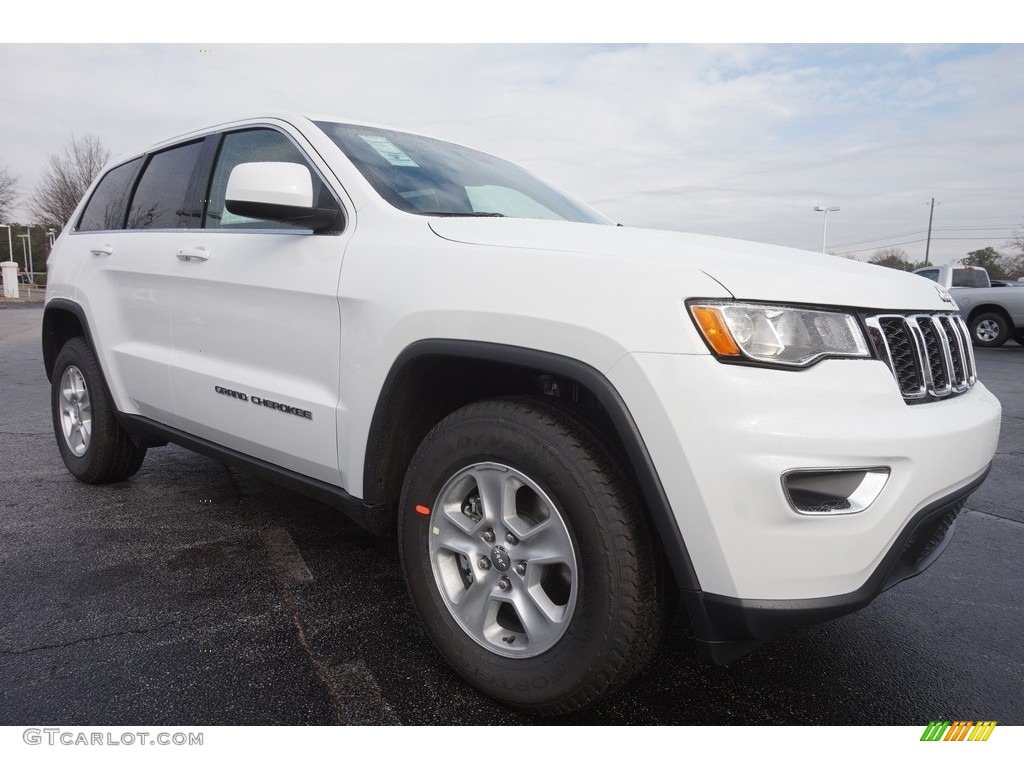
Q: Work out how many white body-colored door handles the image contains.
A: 2